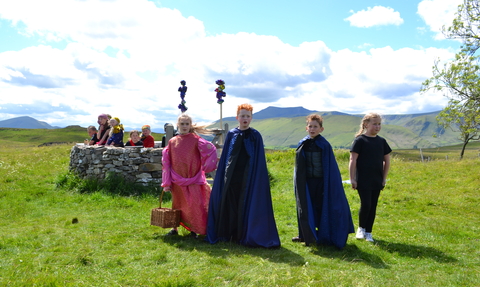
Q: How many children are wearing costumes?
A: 3